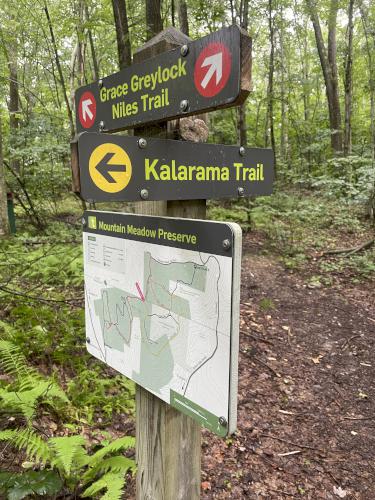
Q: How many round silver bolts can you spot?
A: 12